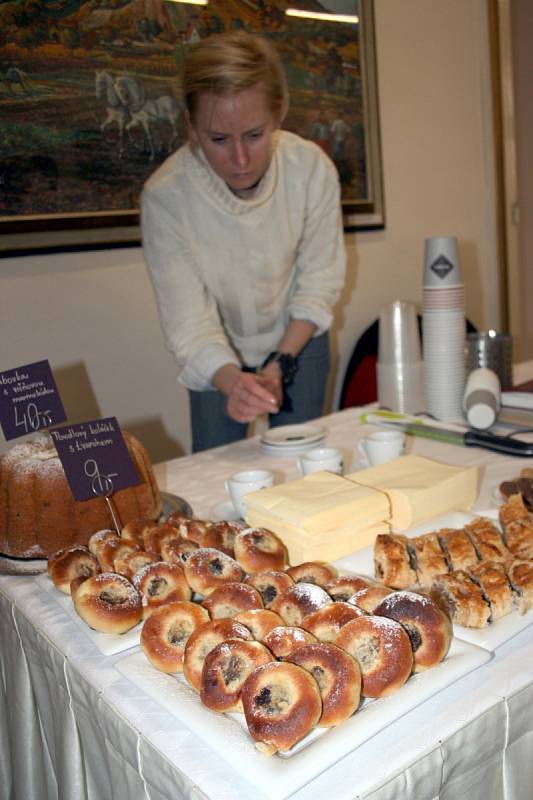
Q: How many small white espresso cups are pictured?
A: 3